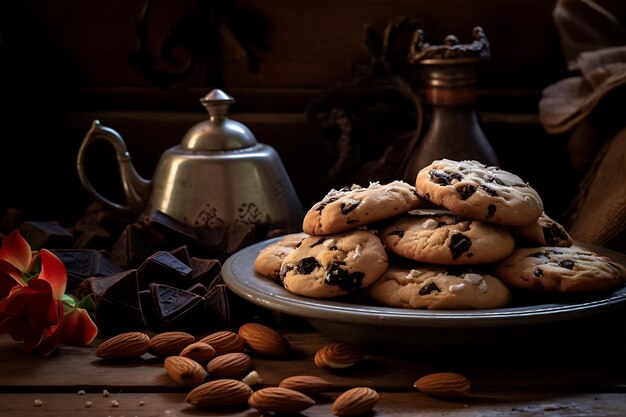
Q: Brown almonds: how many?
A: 13